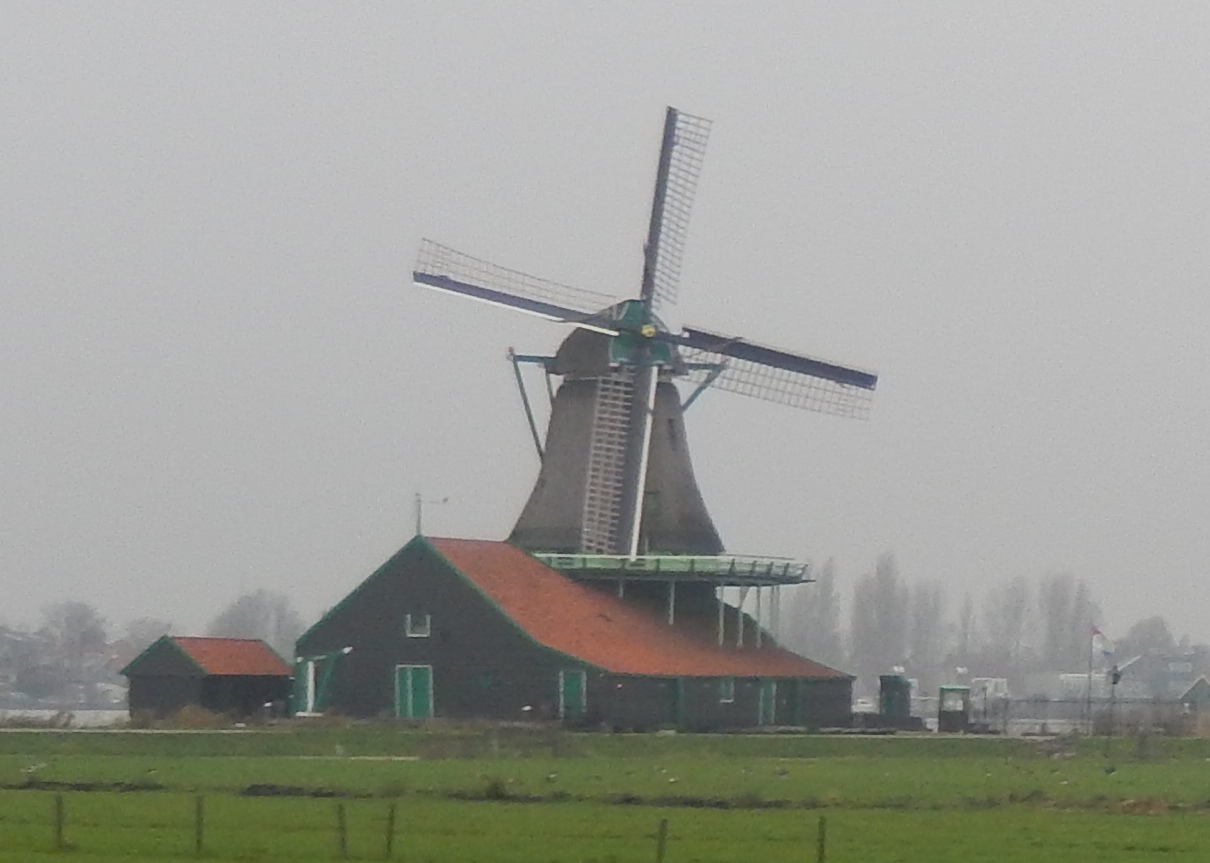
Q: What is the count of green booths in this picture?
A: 2